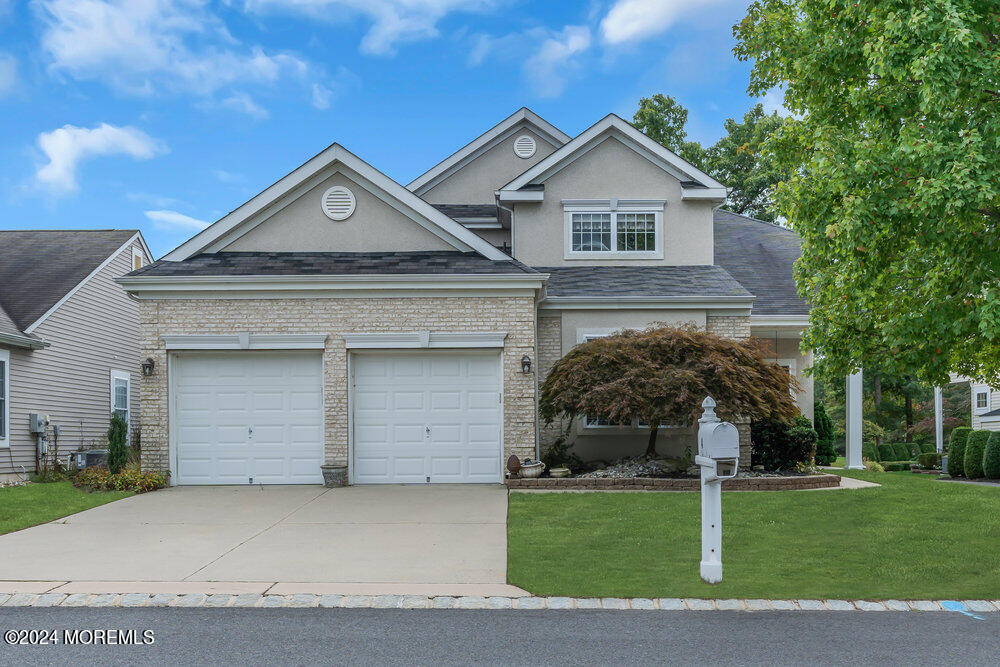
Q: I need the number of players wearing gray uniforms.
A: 0